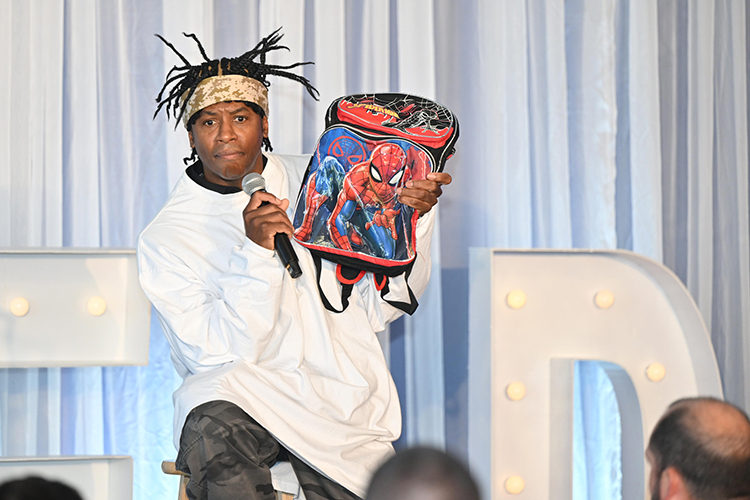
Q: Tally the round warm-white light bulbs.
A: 7